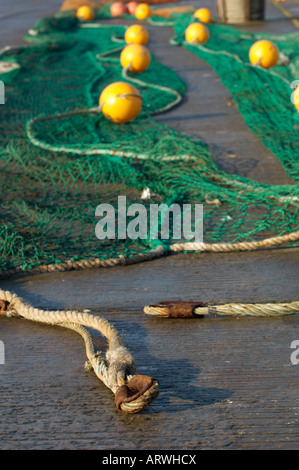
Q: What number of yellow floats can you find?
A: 9